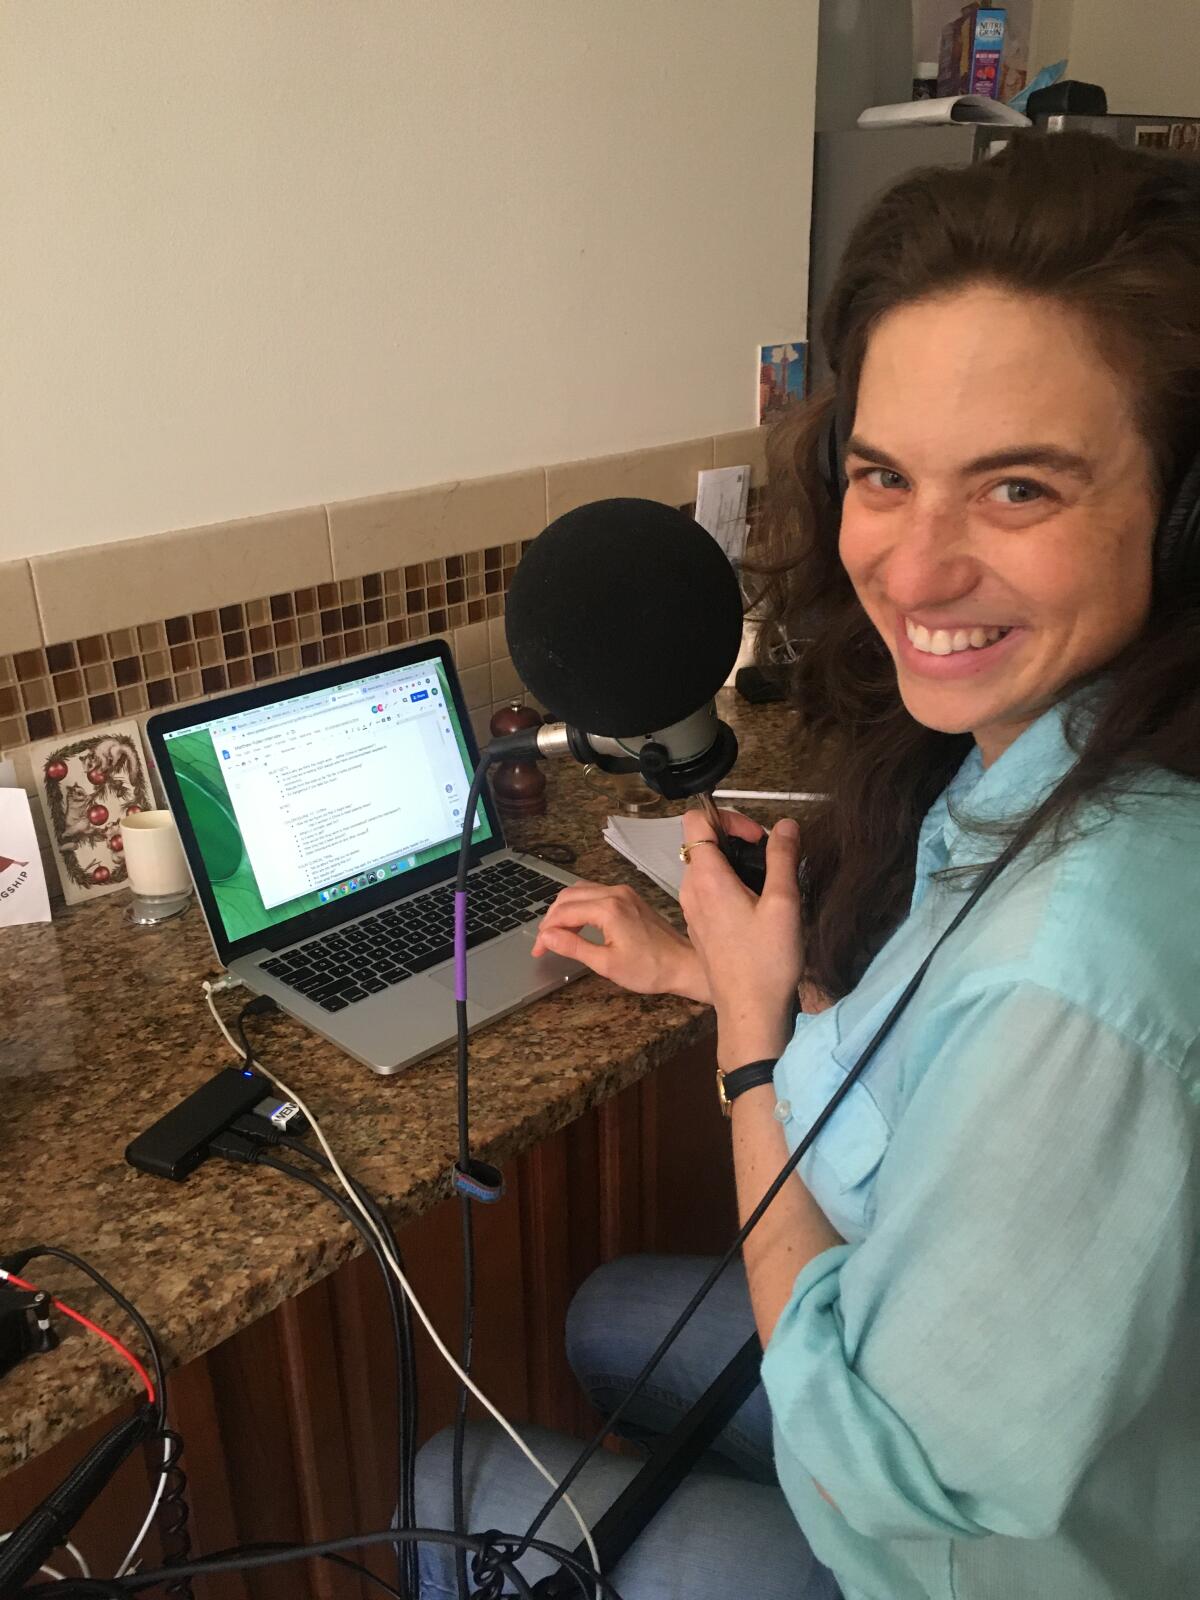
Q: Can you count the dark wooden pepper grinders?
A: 1